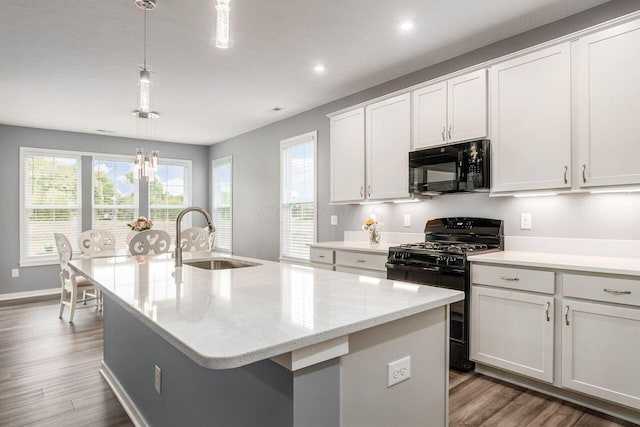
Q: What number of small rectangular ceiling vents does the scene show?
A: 2